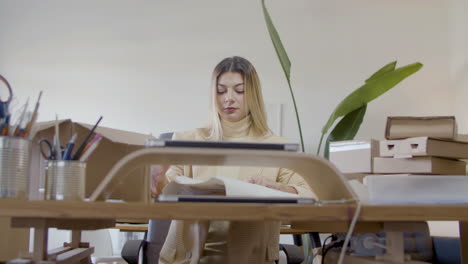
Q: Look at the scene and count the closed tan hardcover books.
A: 0